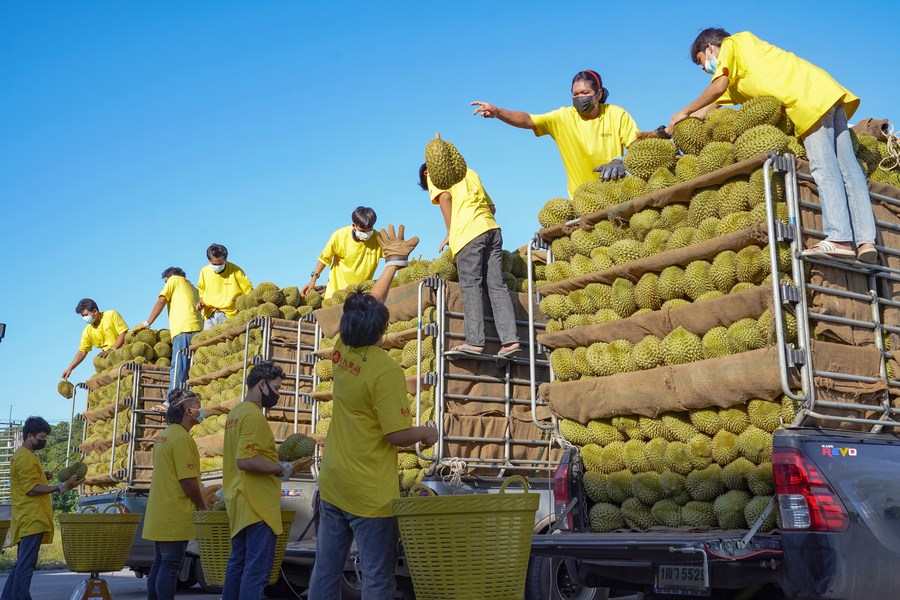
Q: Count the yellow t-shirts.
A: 11